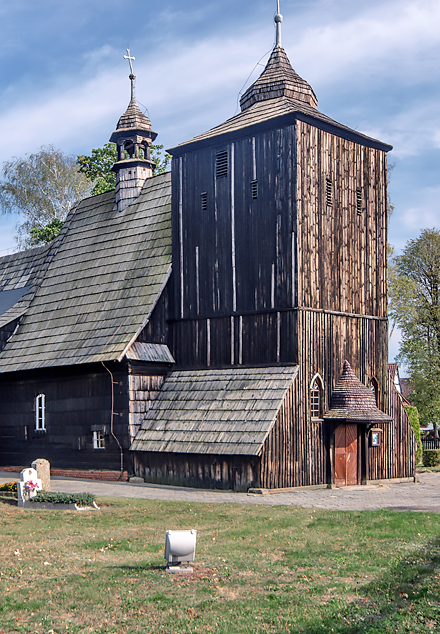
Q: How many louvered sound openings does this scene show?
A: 5